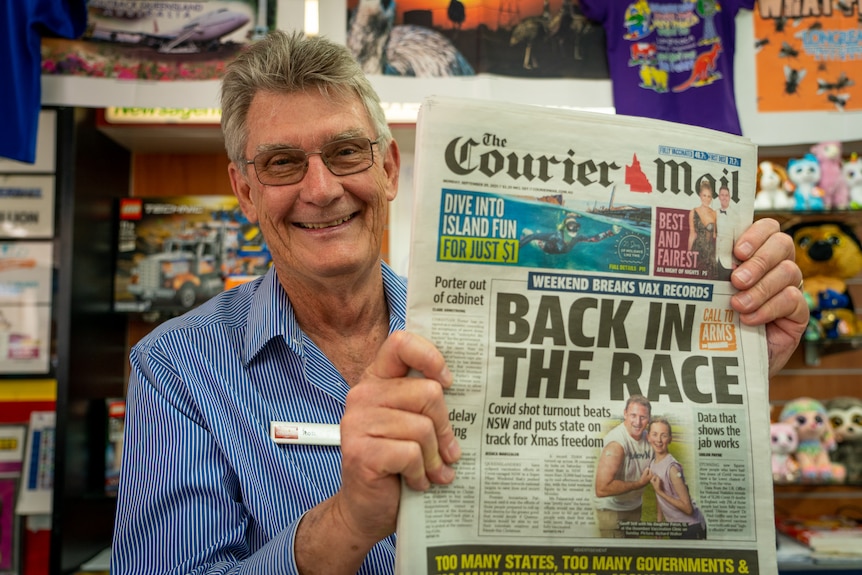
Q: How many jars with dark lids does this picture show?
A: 0